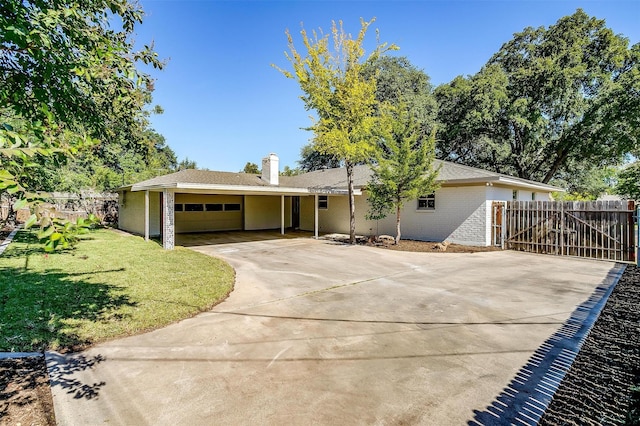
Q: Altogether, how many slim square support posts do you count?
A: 3